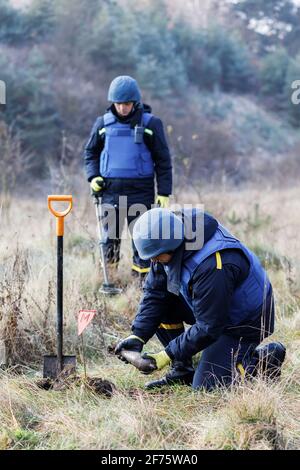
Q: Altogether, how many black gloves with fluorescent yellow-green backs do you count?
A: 4